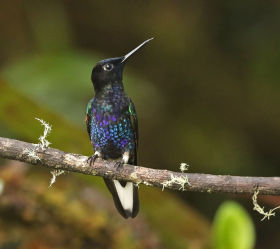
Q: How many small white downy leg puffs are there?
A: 2